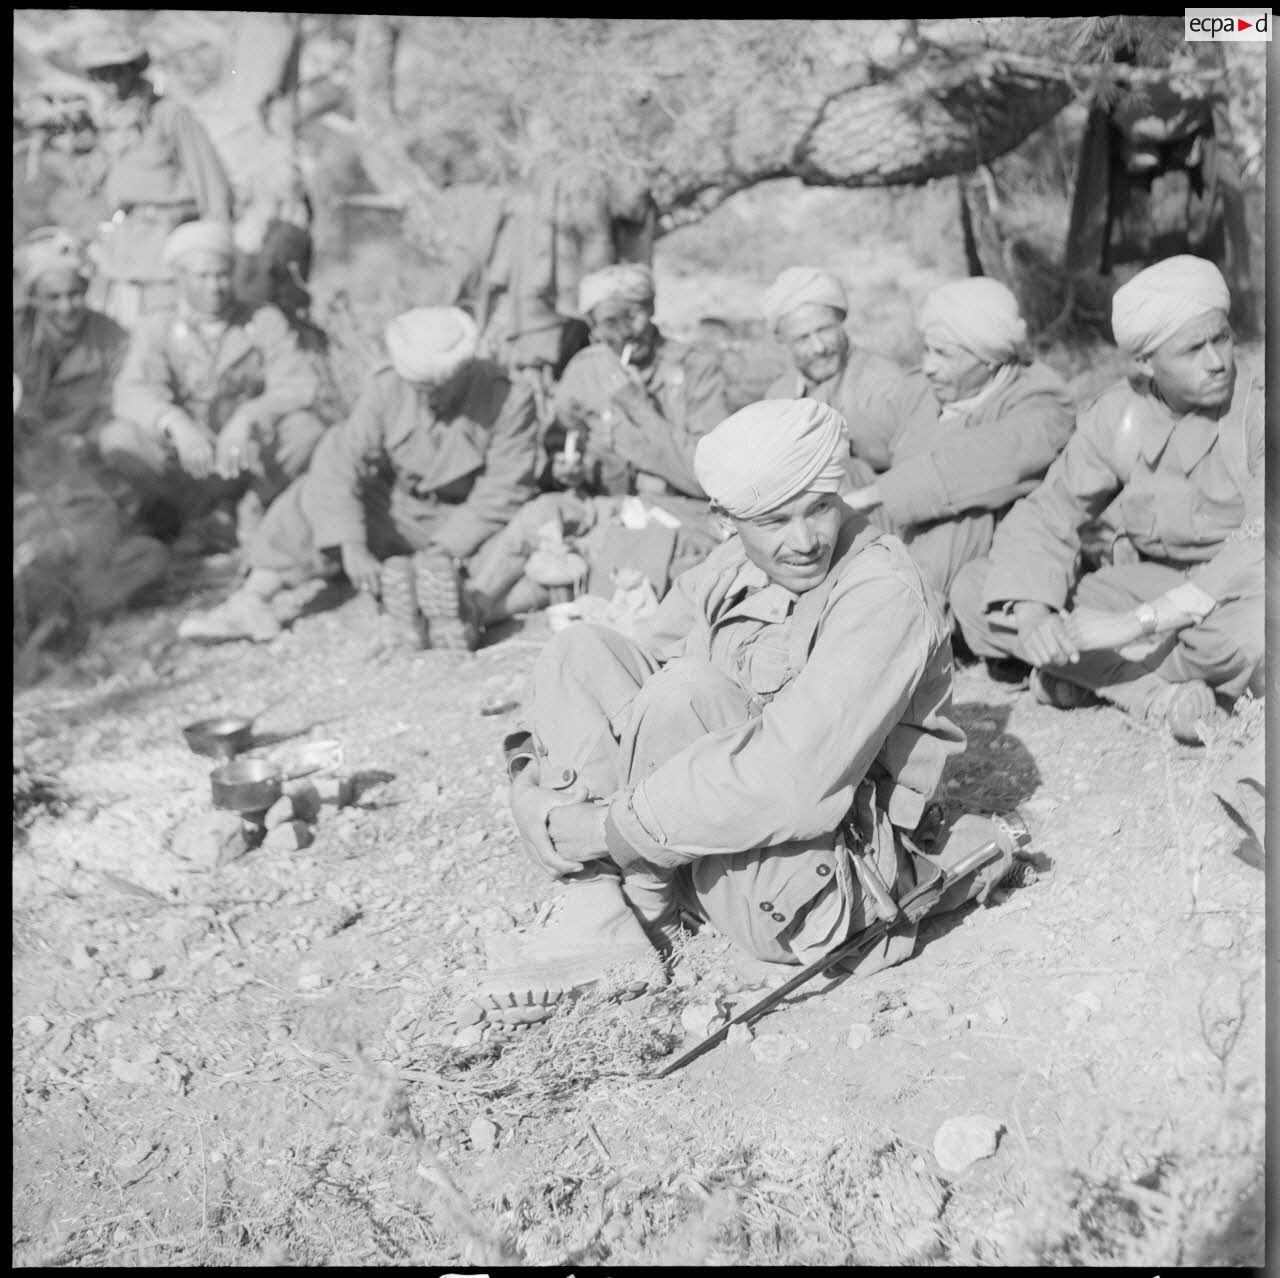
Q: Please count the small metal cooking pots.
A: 2